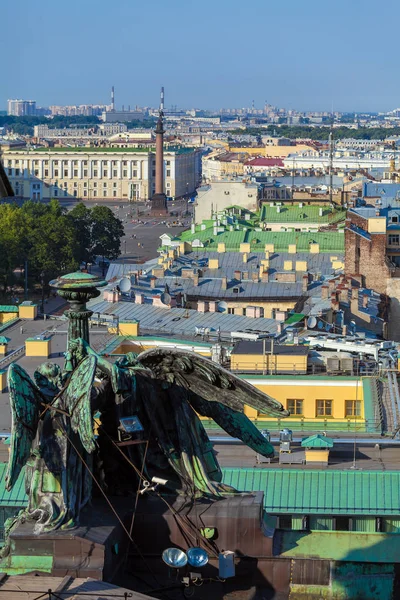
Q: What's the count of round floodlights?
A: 2